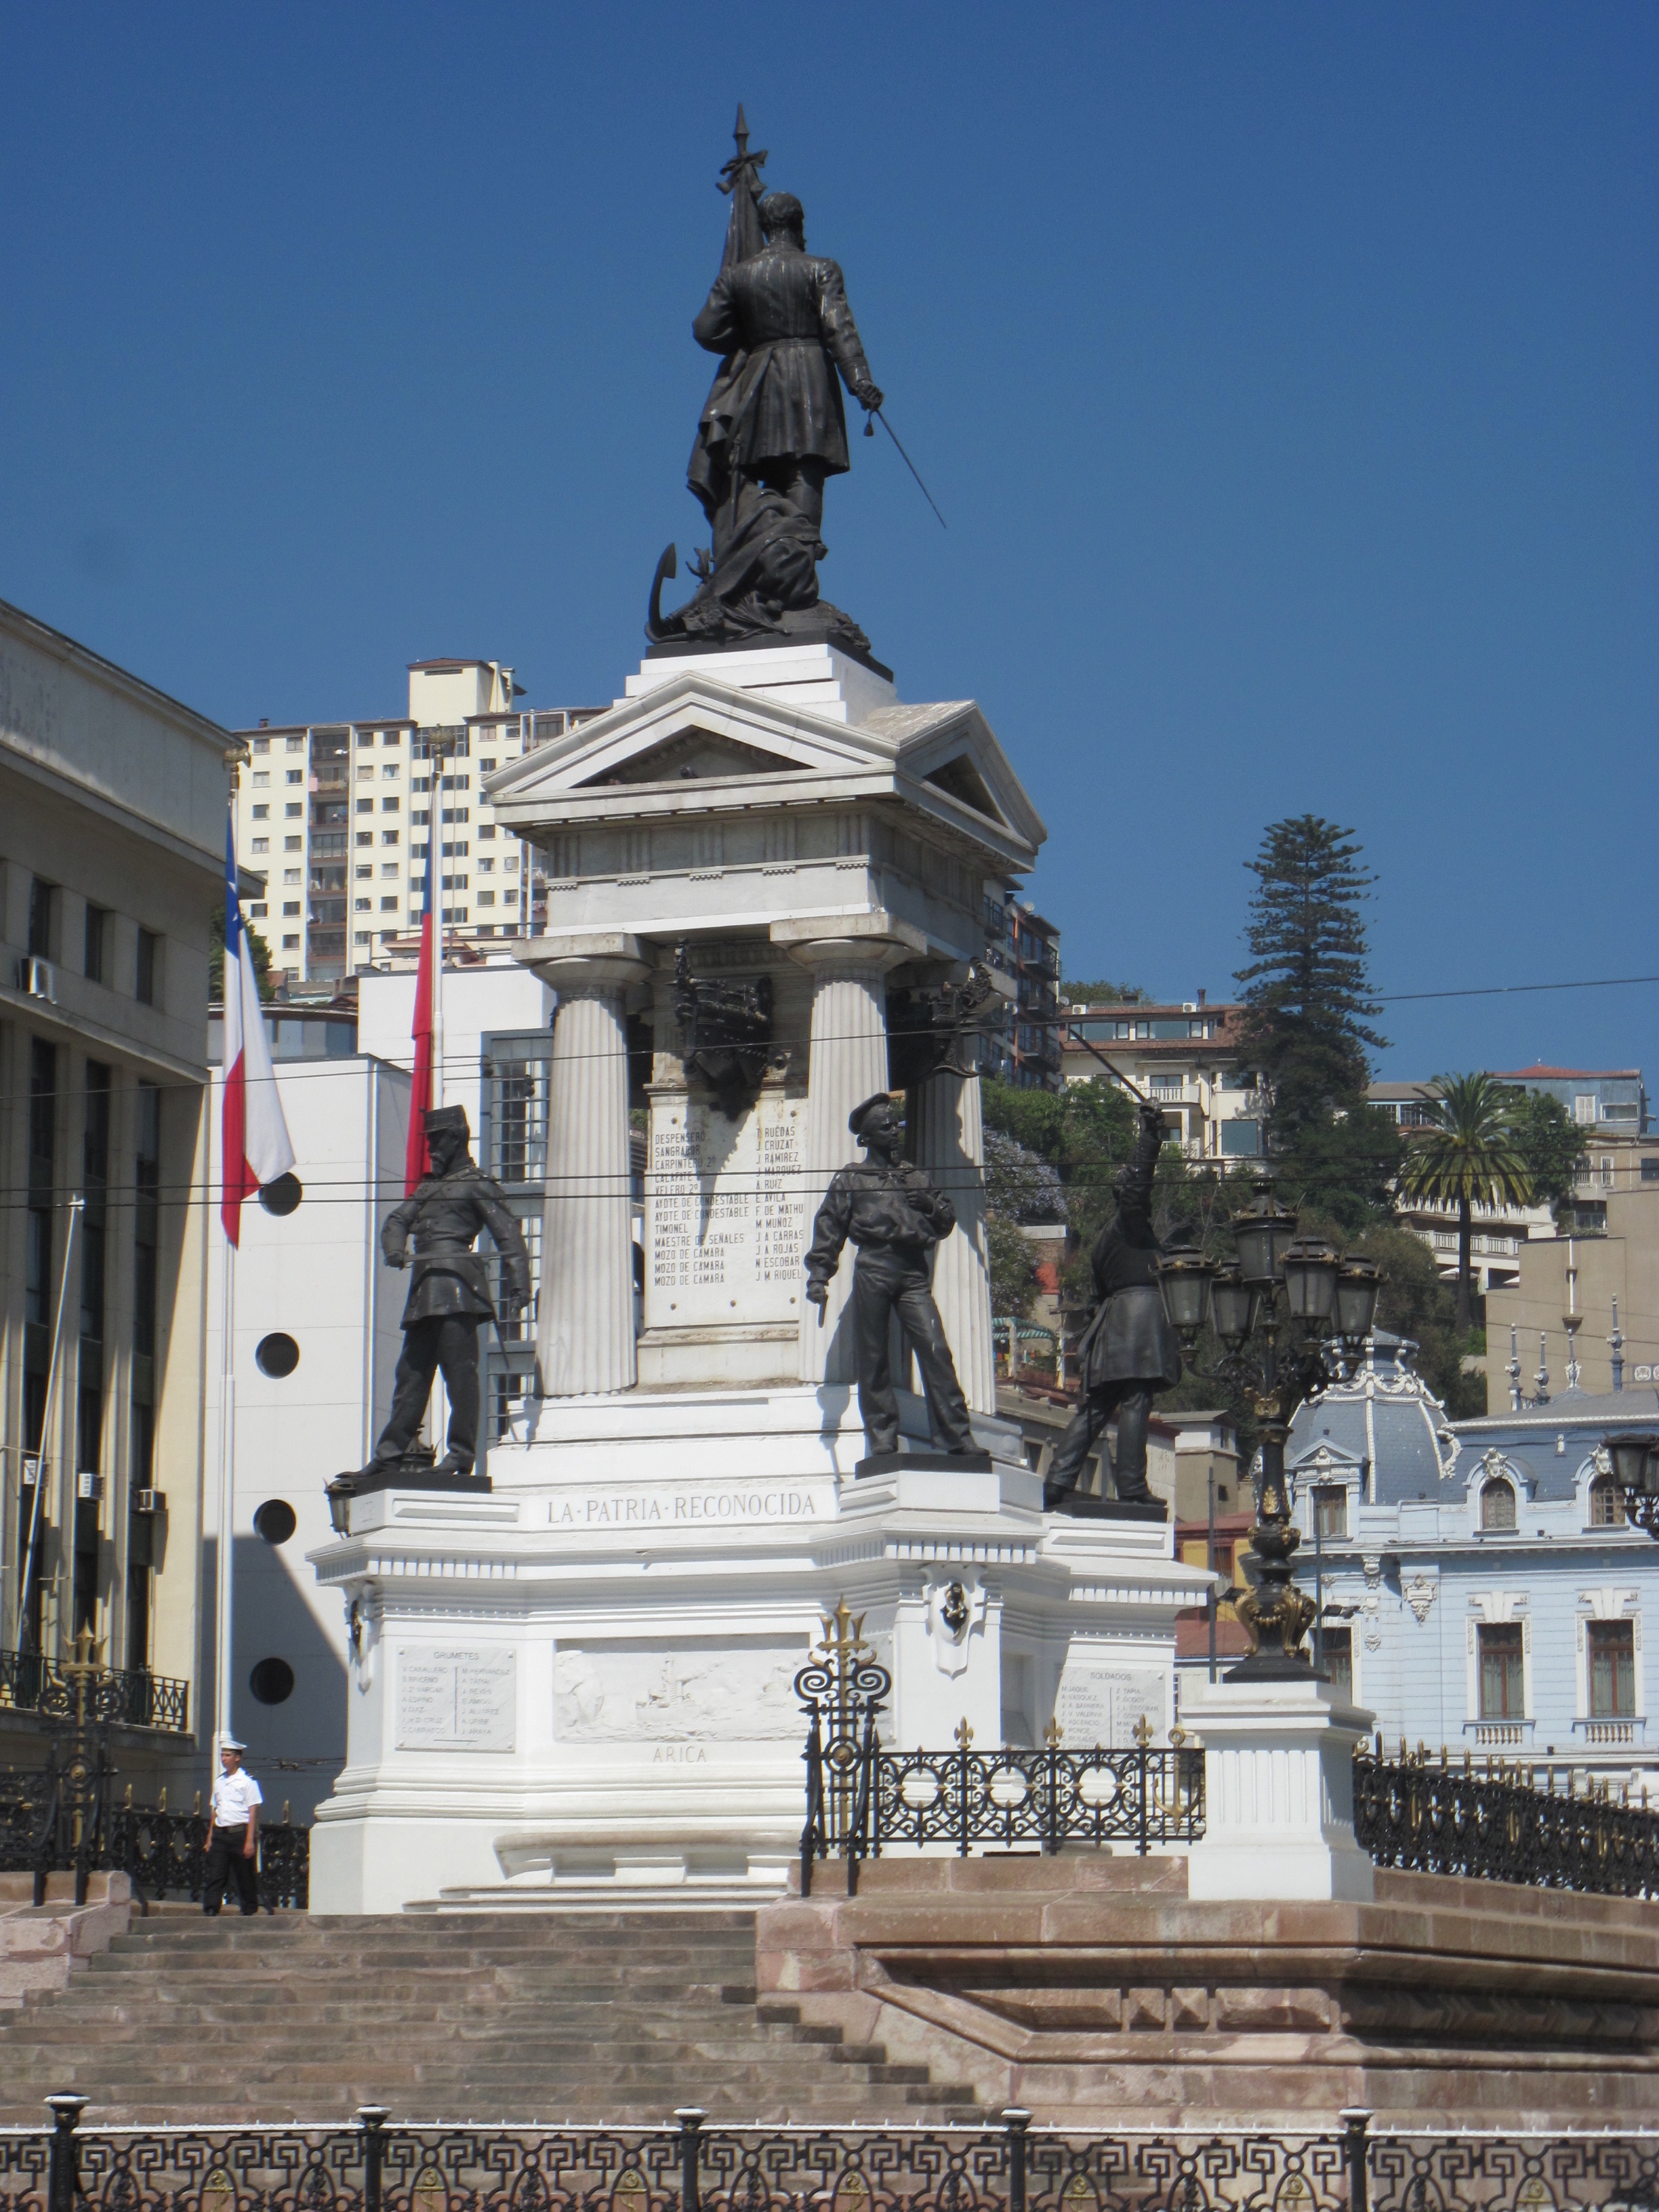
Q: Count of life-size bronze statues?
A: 4